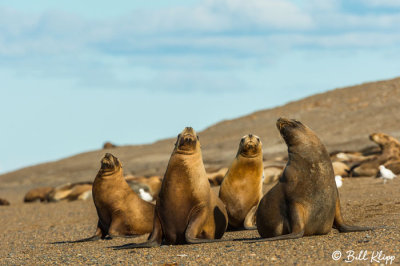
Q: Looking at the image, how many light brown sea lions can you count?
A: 3